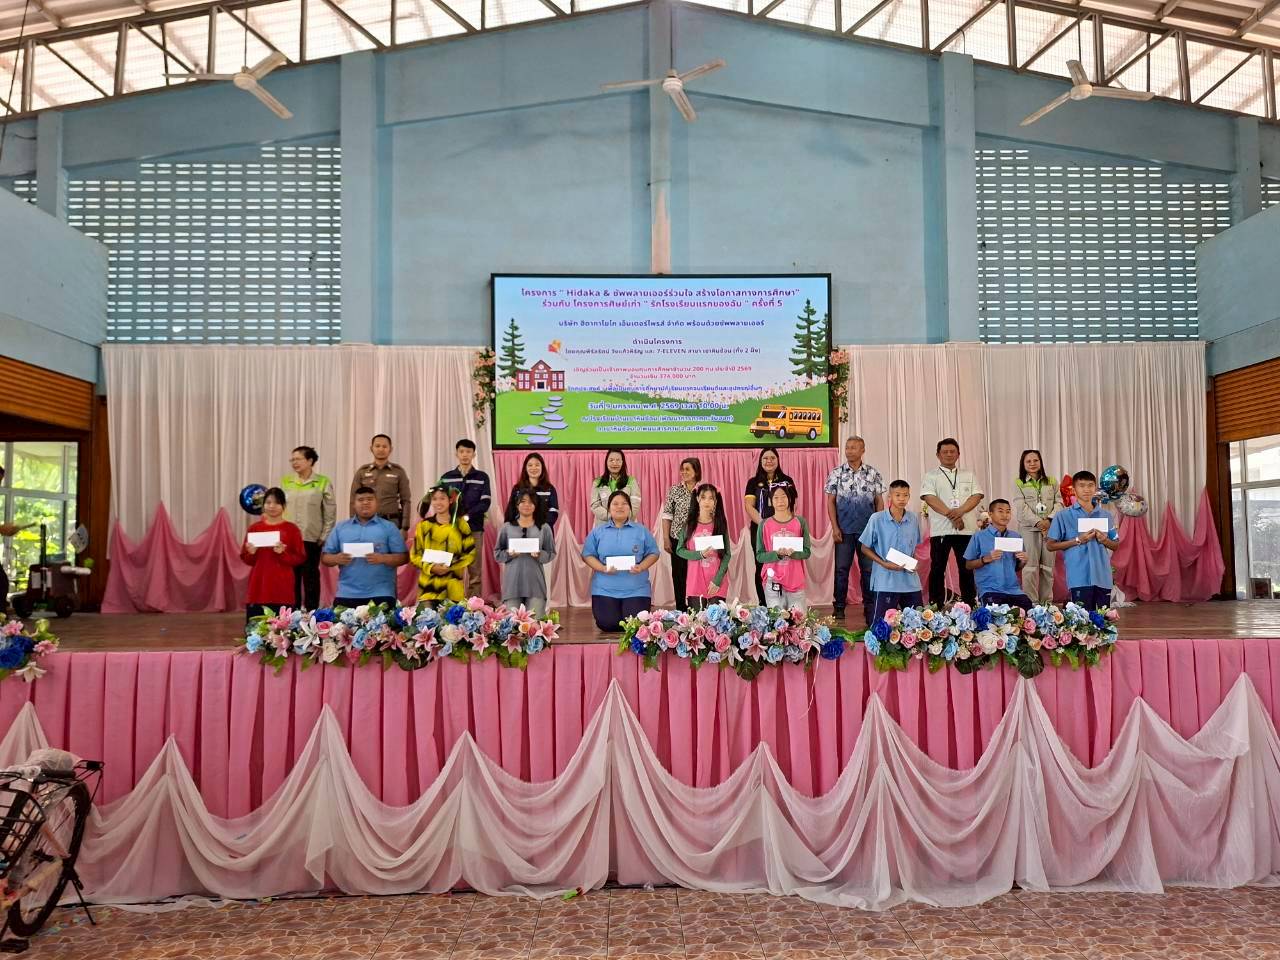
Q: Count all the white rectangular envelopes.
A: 10